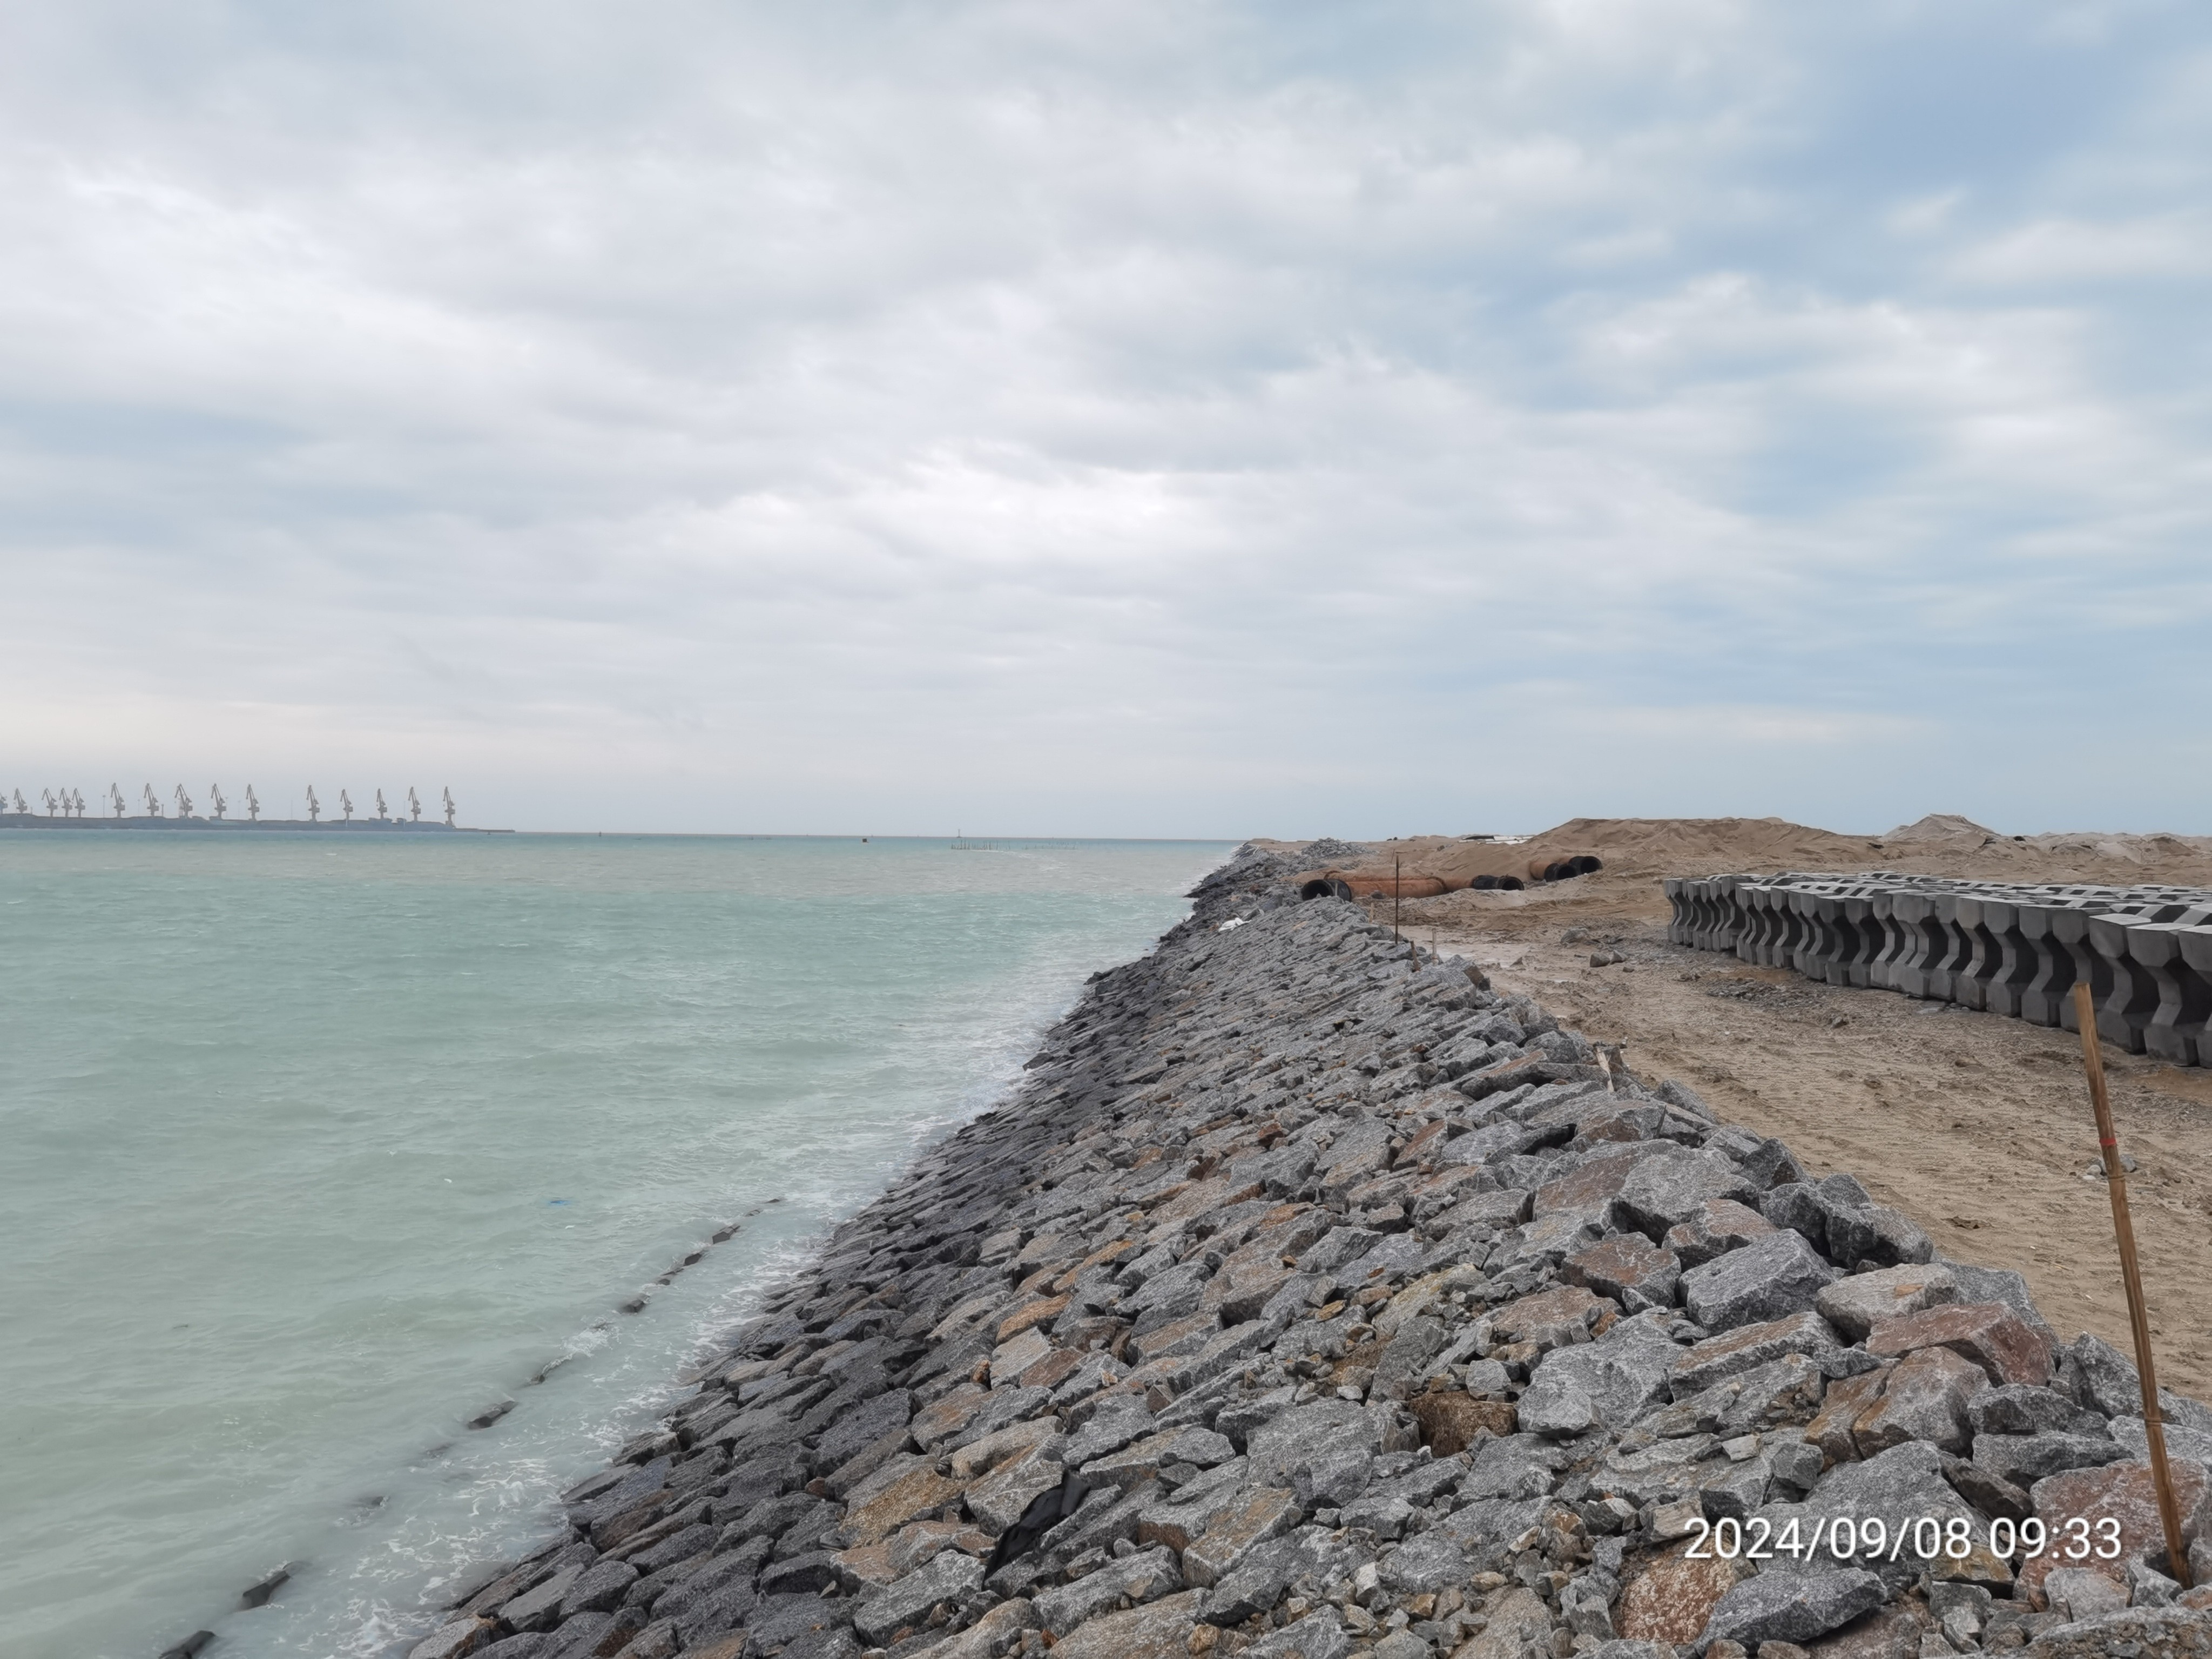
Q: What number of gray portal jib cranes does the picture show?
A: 15